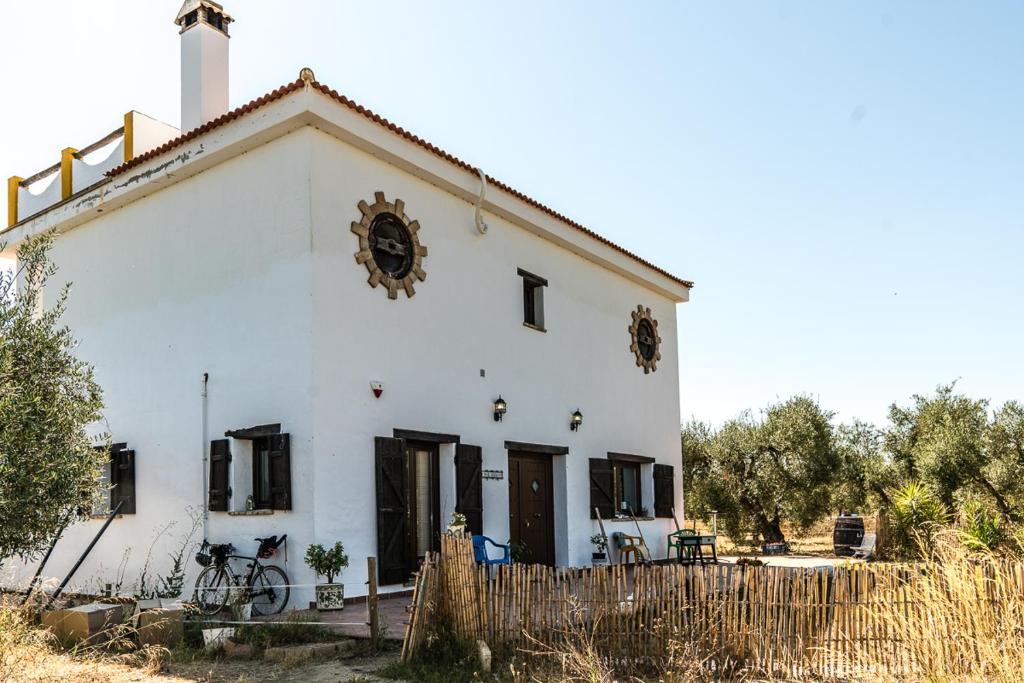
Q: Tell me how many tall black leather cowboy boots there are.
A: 0